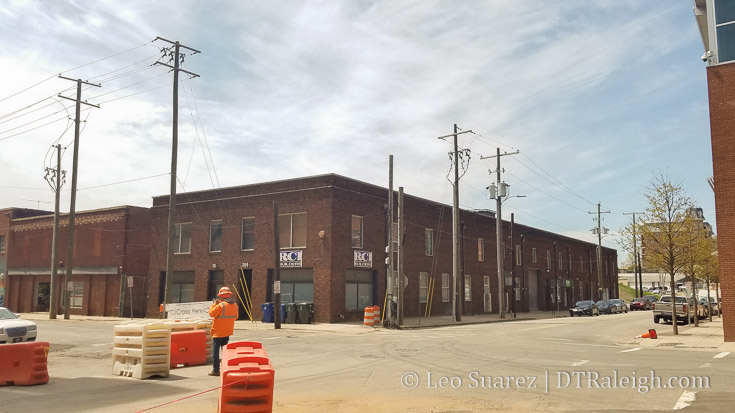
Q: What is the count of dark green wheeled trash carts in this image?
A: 2